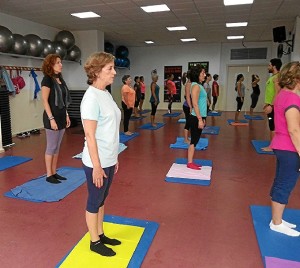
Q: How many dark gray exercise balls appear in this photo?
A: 7